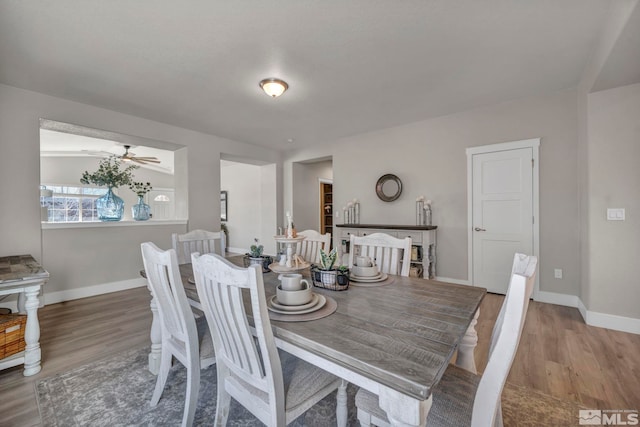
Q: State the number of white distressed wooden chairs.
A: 6